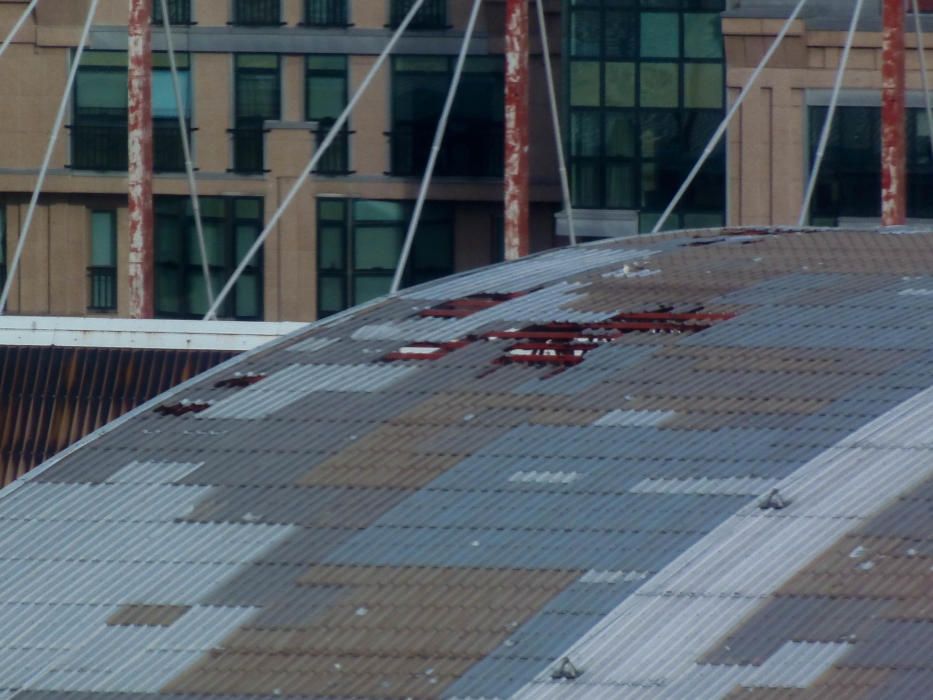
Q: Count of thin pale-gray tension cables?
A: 9